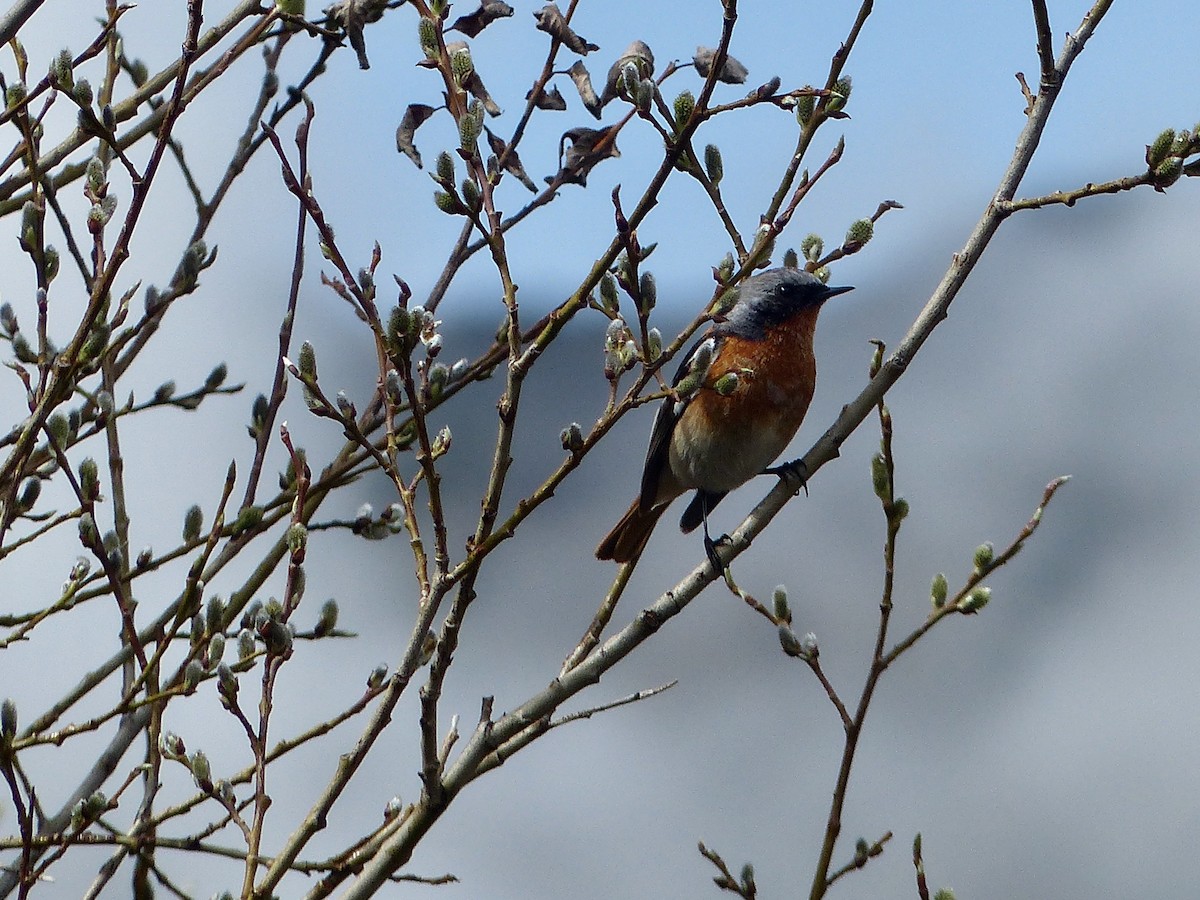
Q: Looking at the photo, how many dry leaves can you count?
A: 11